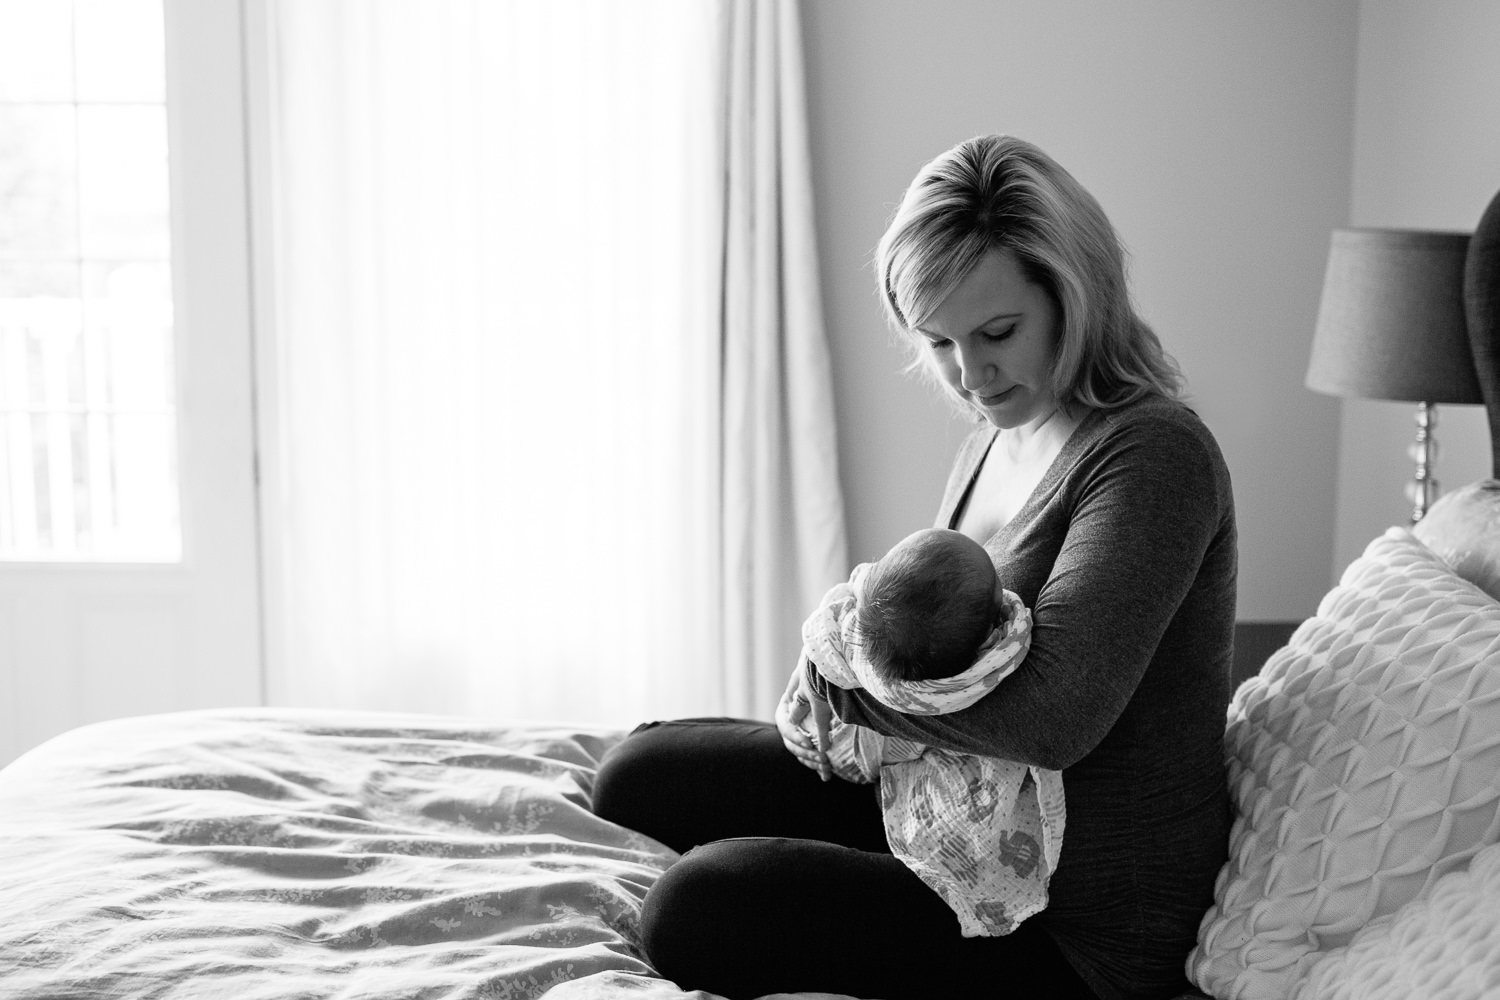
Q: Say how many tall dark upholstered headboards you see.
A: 1